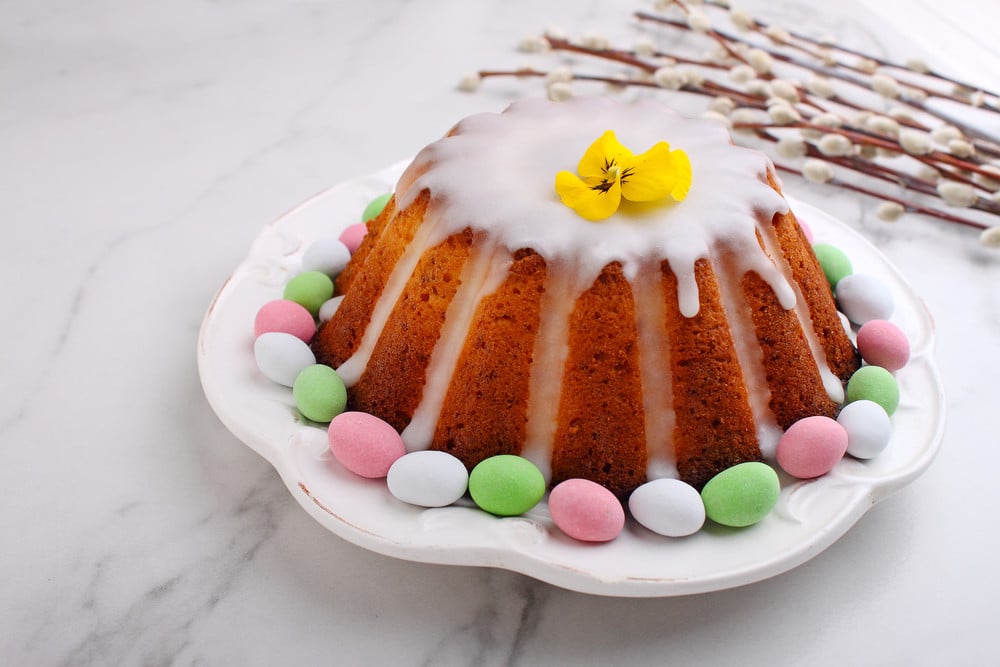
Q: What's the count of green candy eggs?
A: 7